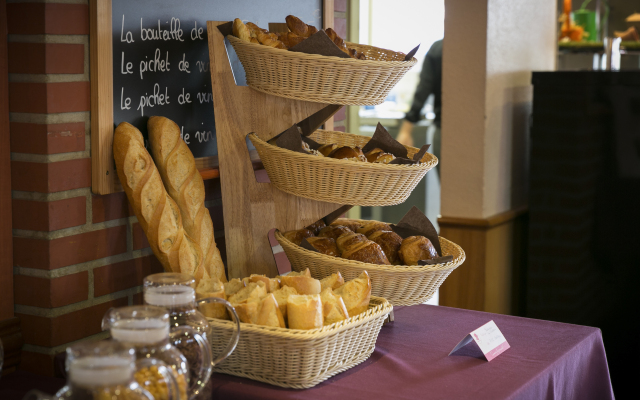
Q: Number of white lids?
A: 3